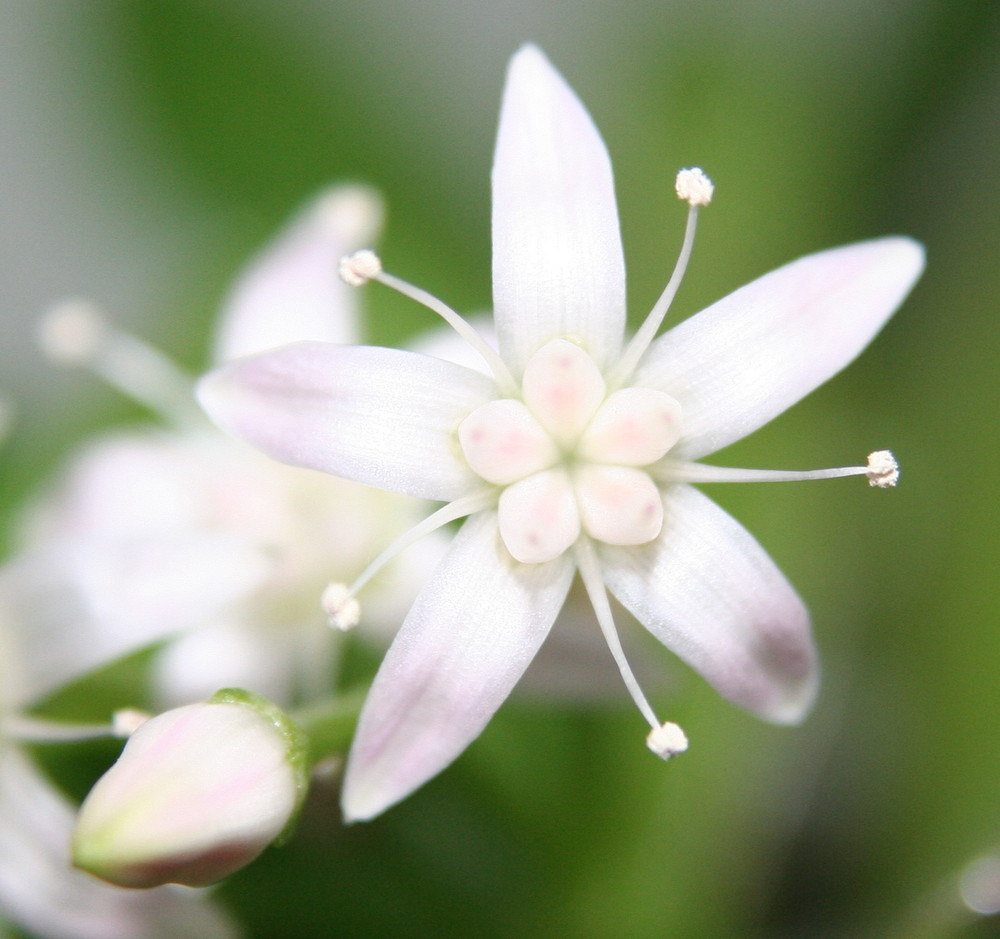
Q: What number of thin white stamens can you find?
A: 5